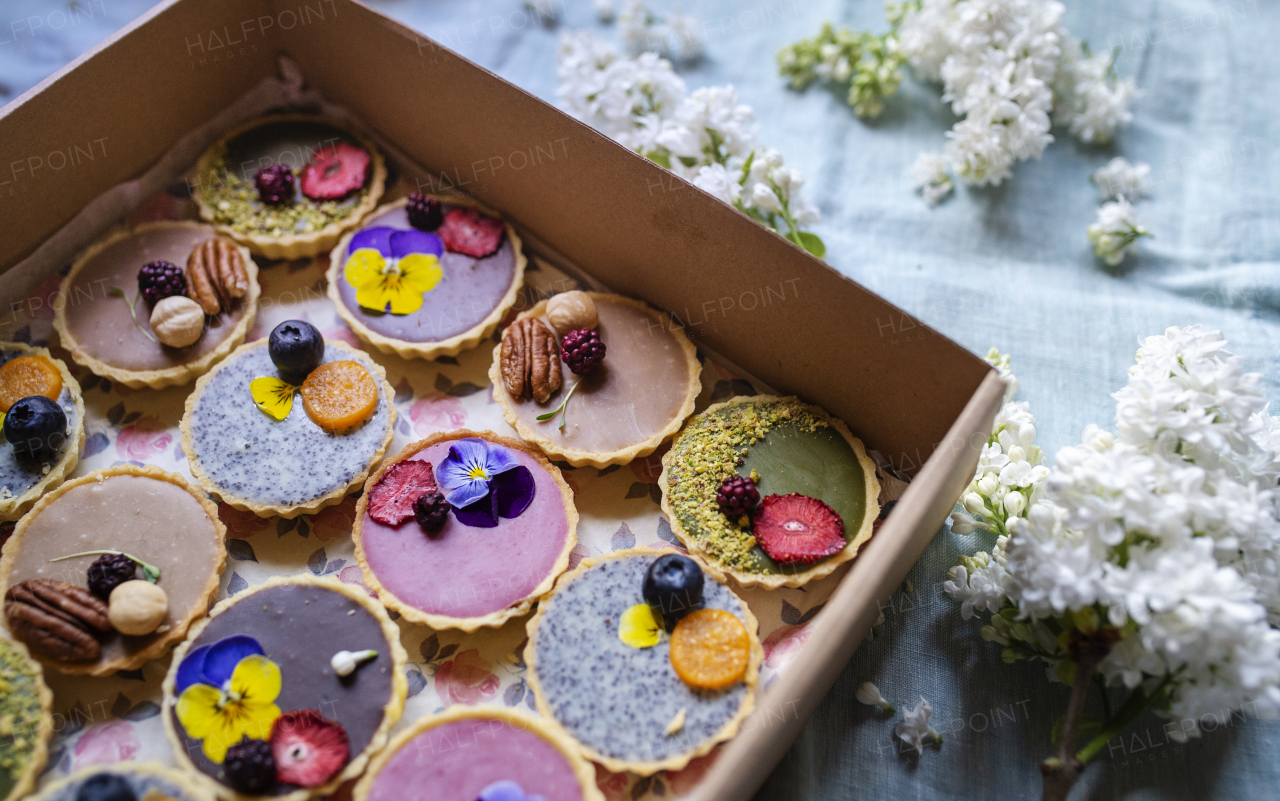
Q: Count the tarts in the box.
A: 14